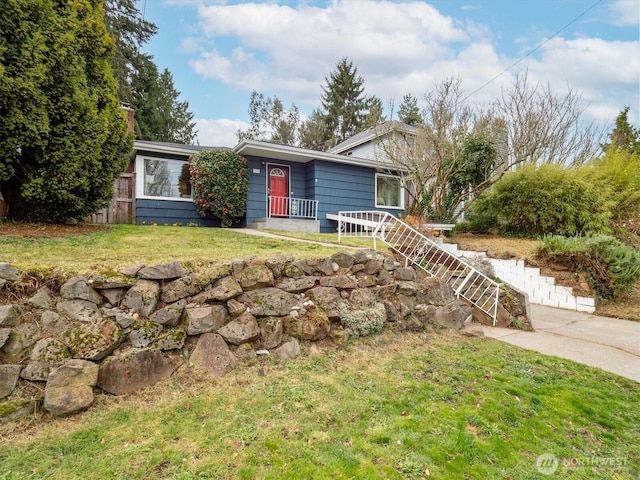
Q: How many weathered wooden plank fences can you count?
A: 1